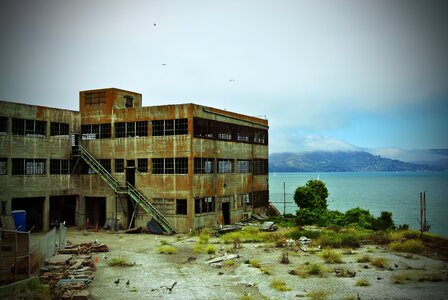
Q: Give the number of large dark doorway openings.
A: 3